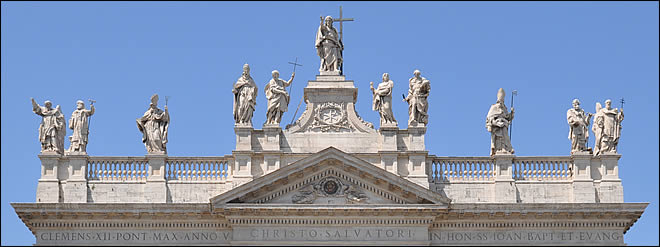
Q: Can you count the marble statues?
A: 11